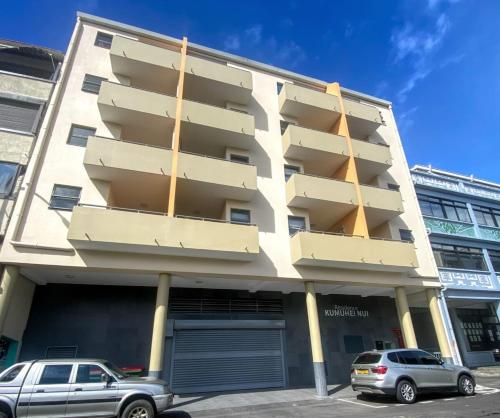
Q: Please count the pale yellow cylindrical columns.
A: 5